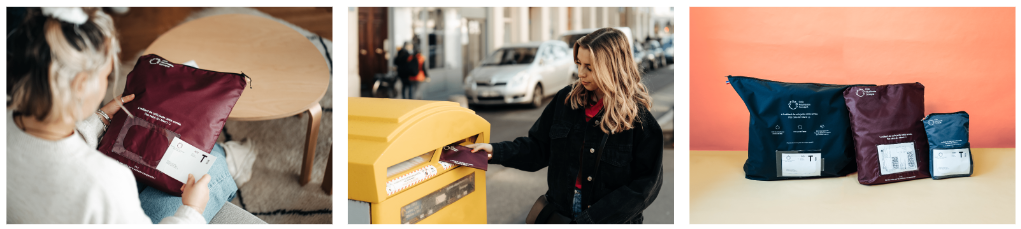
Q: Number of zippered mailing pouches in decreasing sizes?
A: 3